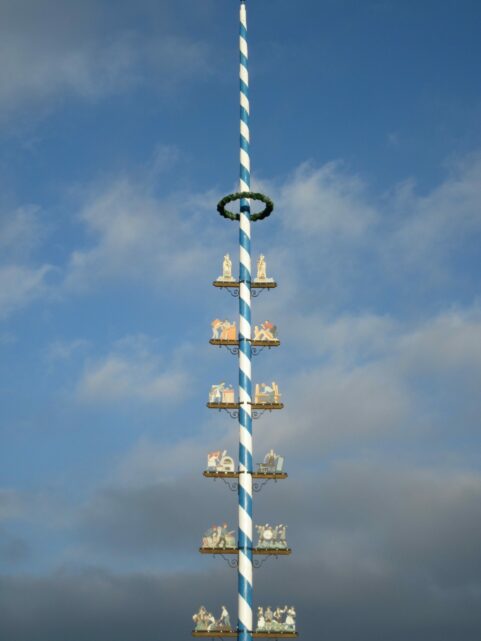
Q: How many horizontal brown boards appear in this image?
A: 12